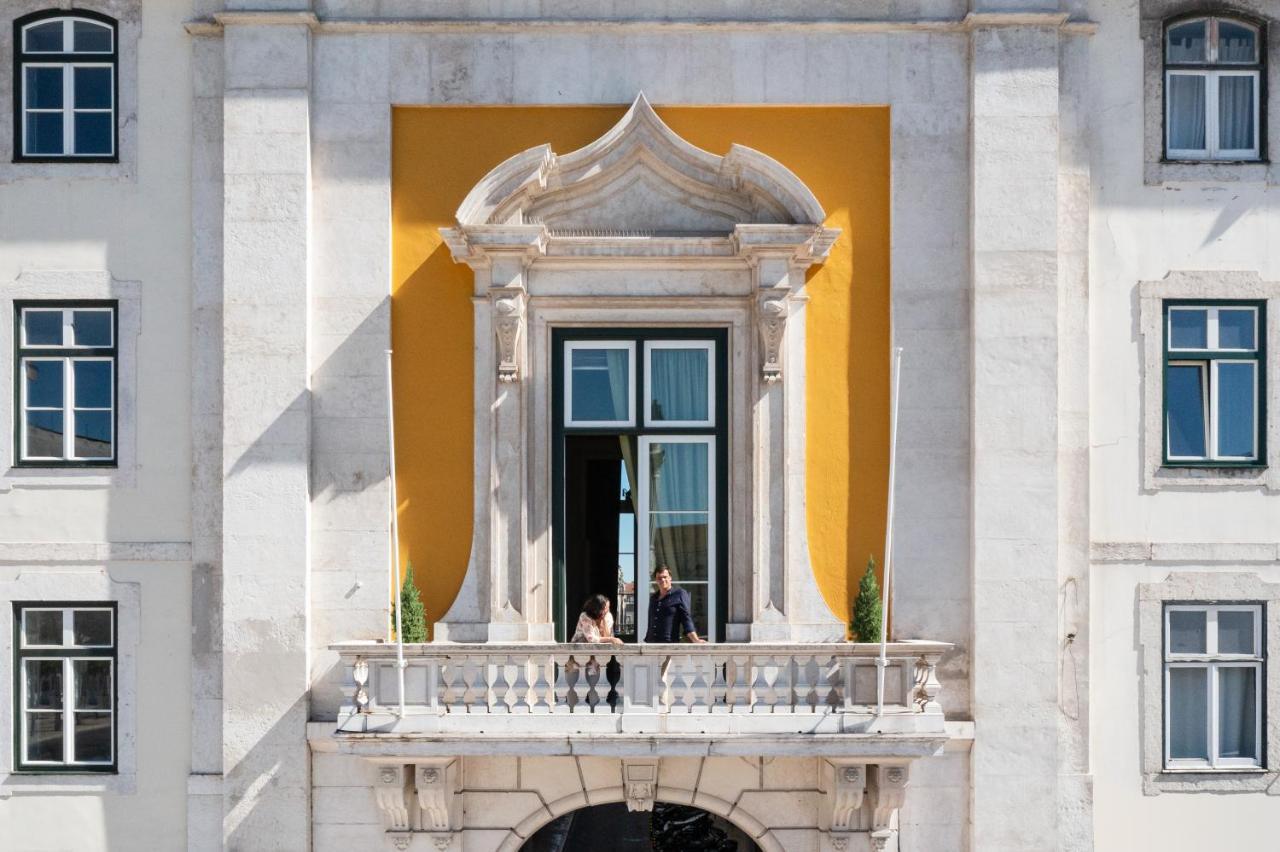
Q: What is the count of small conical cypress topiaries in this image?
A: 2